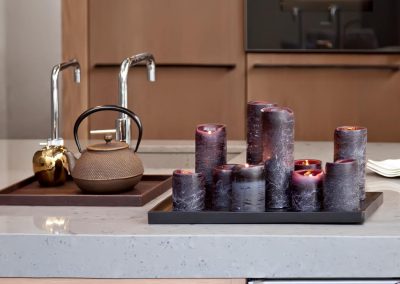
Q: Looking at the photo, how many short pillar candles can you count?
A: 6